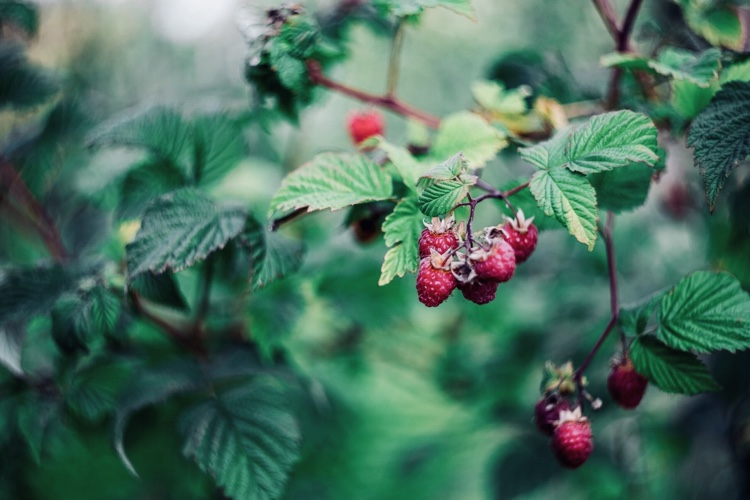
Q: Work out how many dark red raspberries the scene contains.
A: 8